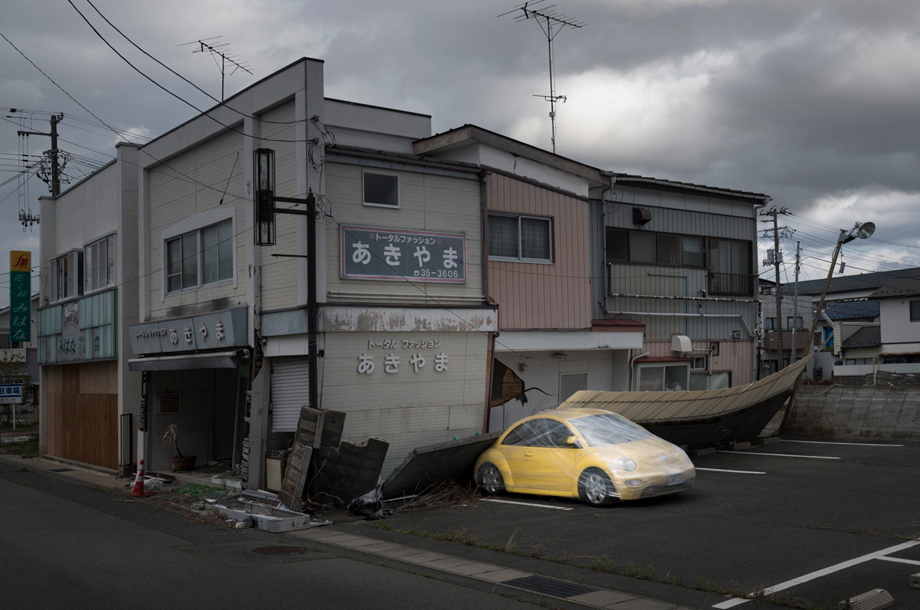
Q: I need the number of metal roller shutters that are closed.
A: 1